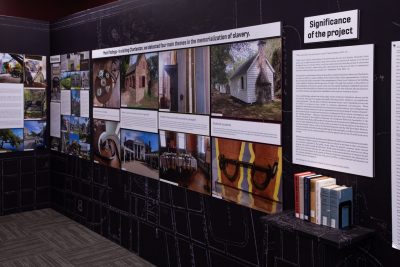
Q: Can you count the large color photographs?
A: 8